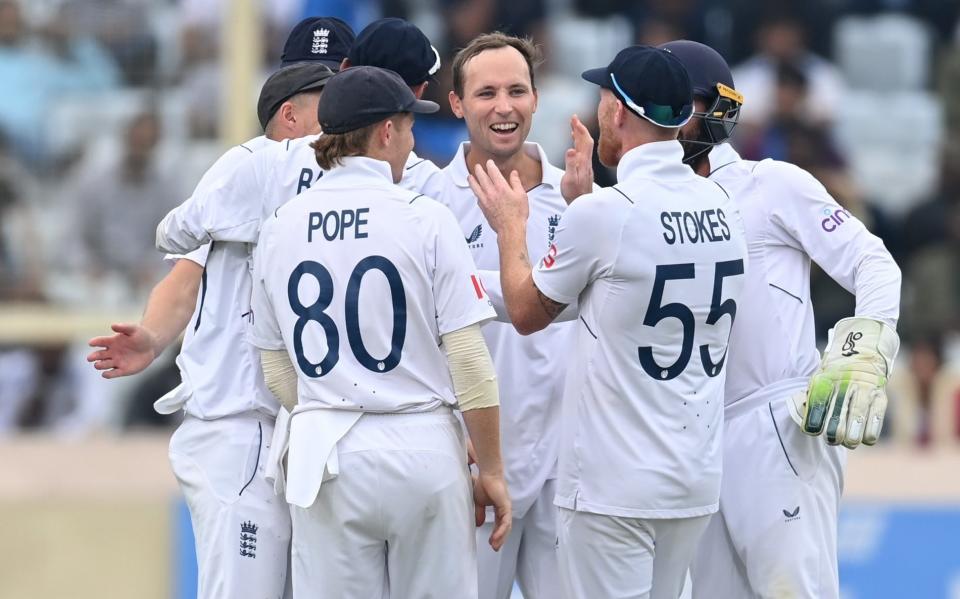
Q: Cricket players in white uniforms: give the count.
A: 7